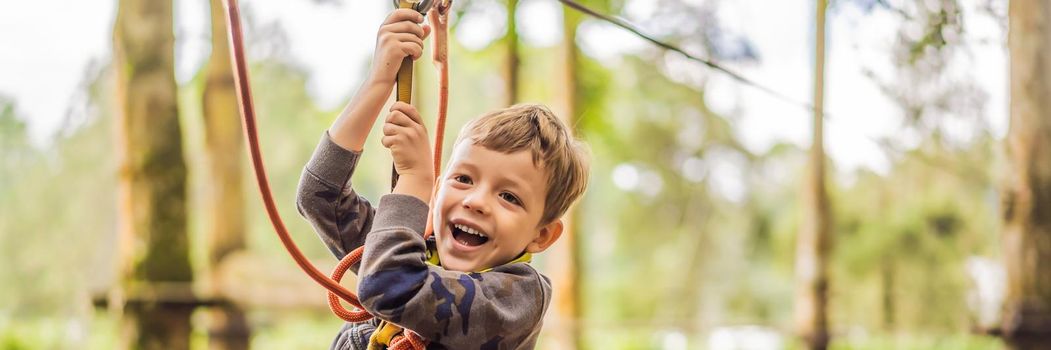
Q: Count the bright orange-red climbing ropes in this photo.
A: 2